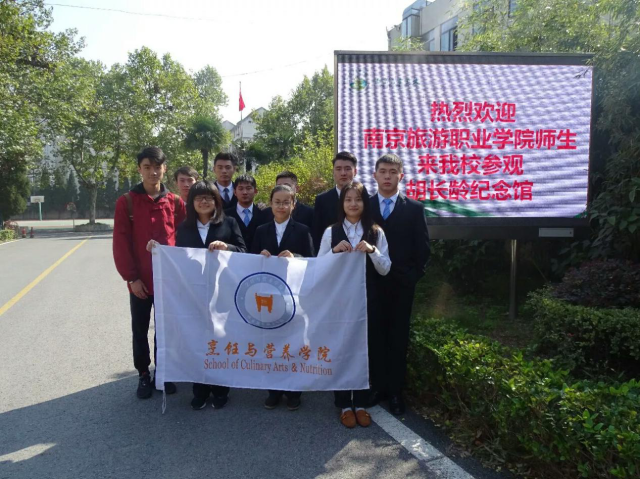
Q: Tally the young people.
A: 10